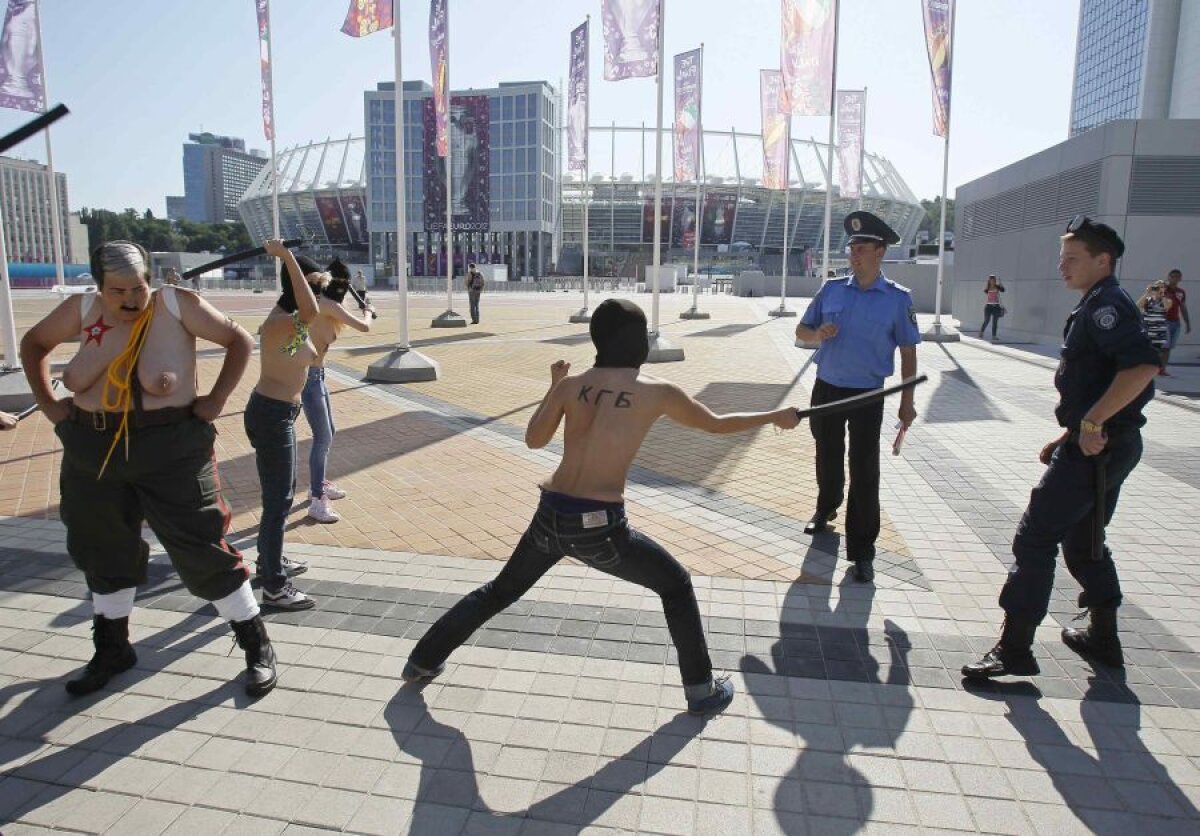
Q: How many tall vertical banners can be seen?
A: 11